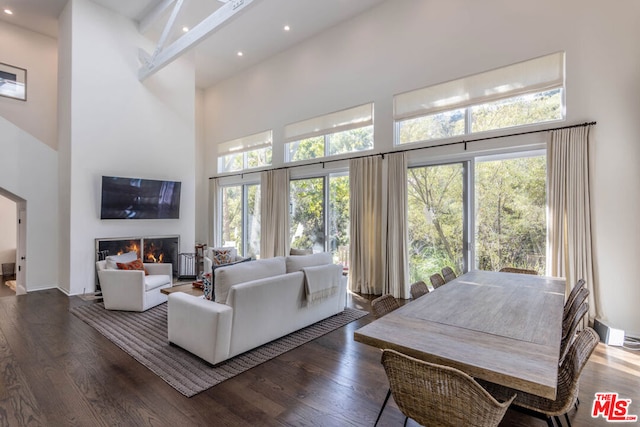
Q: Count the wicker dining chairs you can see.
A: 10